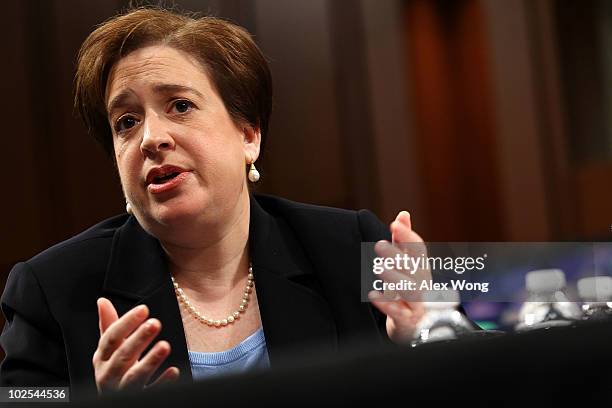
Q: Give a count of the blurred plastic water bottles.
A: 3